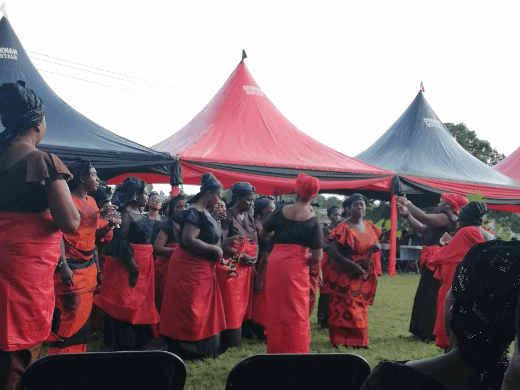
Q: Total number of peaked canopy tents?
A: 4